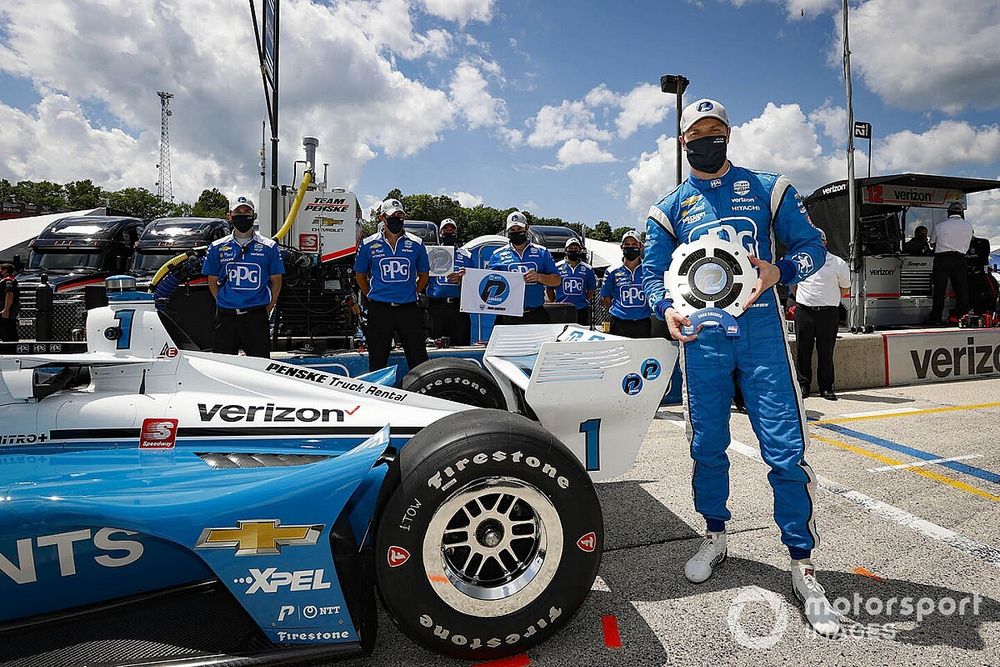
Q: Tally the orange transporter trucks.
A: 0